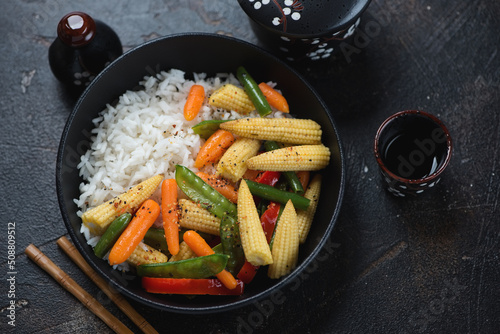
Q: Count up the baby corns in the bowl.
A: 11